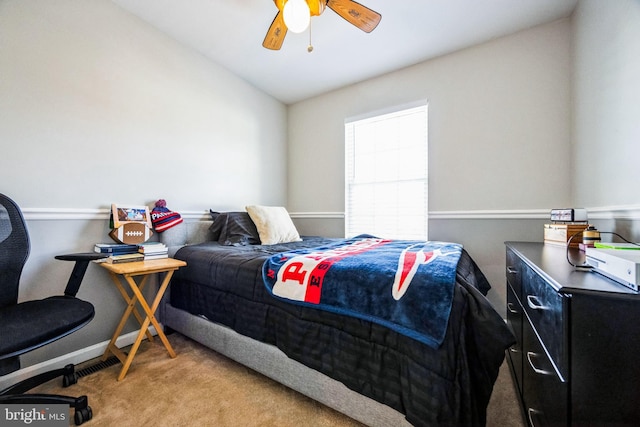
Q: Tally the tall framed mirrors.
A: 0